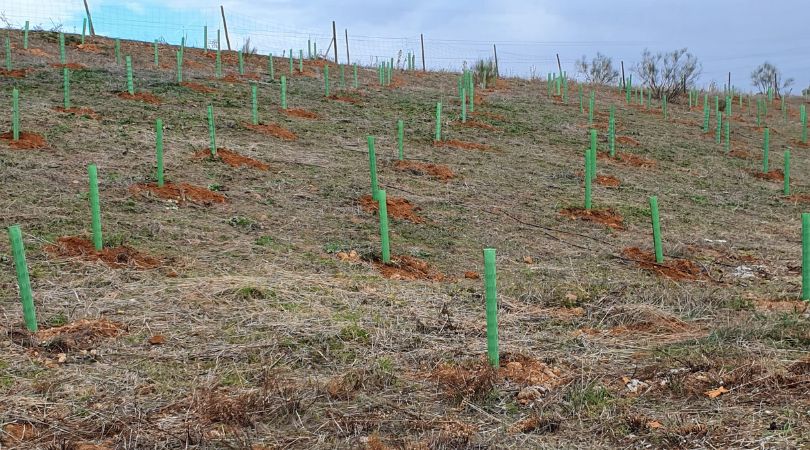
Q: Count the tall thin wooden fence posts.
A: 11